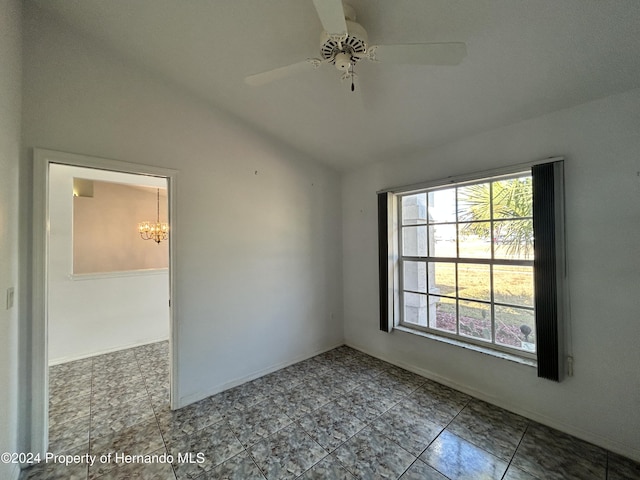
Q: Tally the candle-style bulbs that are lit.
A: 5